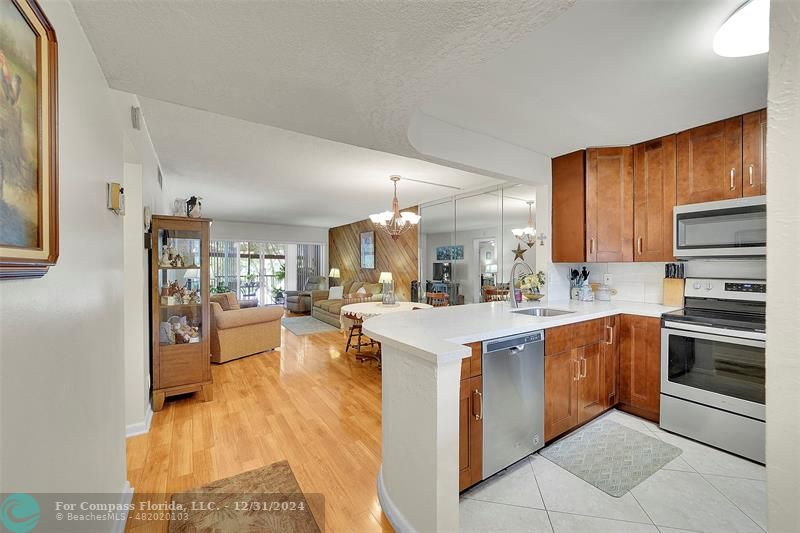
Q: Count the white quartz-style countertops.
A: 1